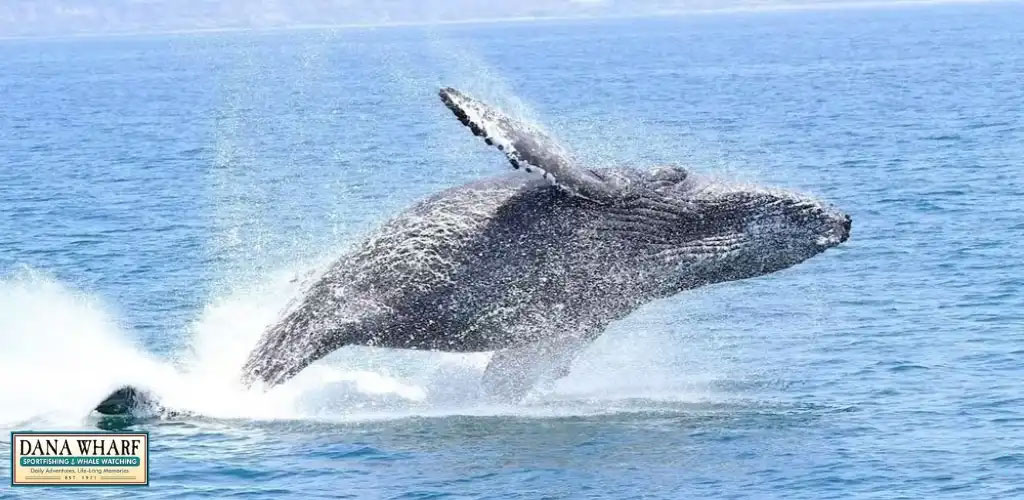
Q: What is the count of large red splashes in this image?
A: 0